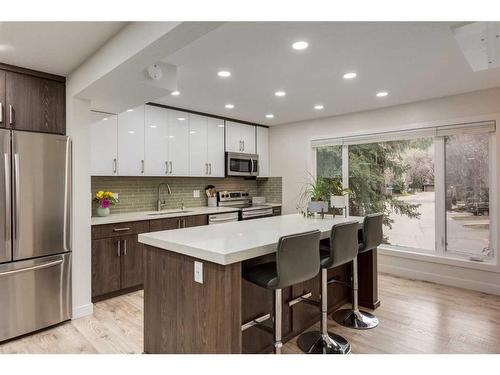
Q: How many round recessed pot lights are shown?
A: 9